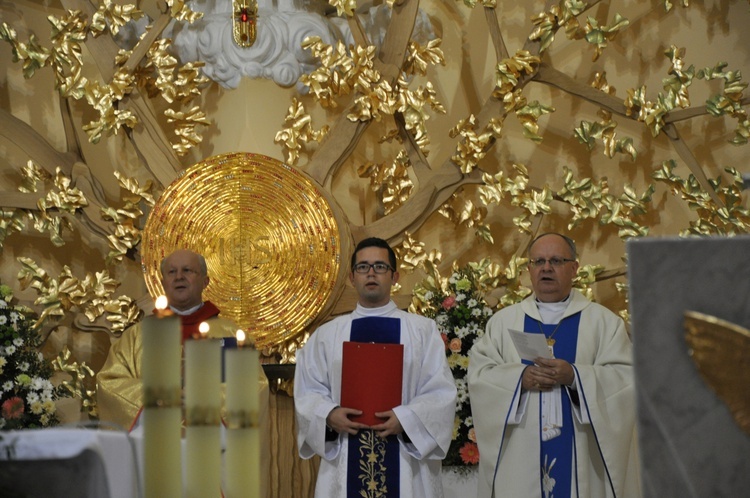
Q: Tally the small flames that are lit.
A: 3